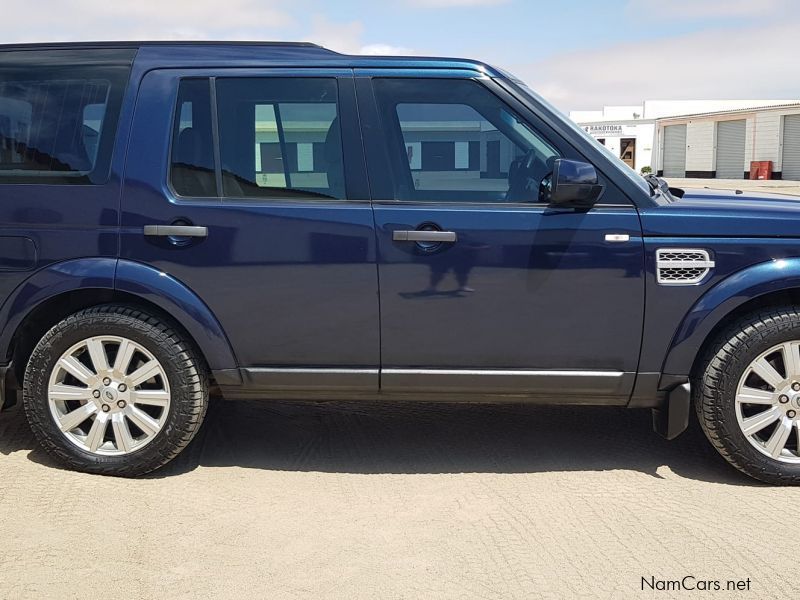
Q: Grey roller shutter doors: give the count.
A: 3